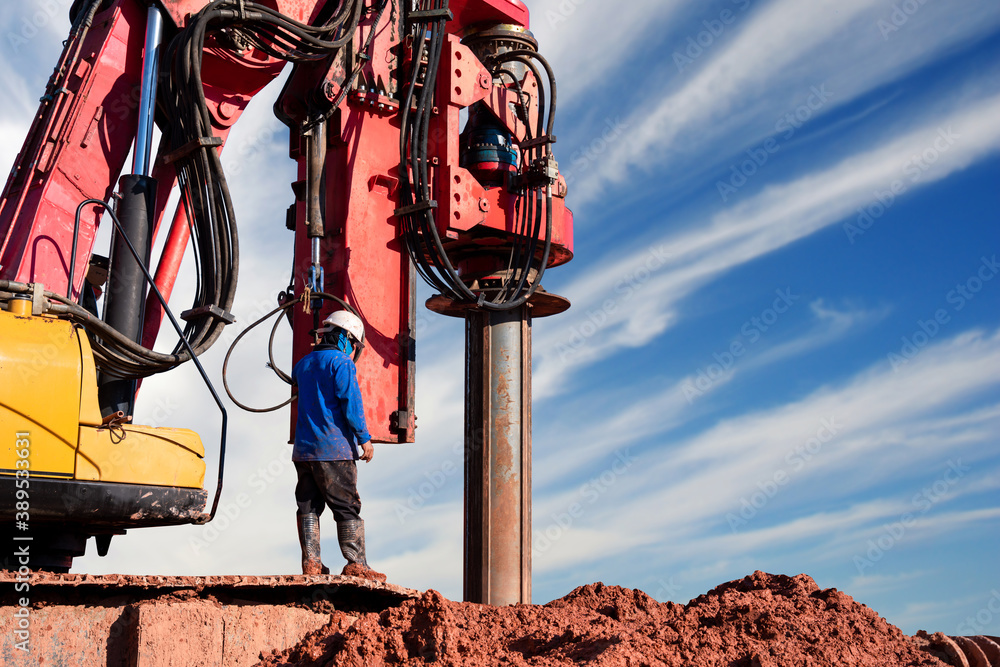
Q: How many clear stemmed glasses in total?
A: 0